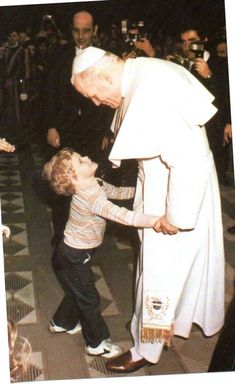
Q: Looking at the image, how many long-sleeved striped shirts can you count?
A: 1